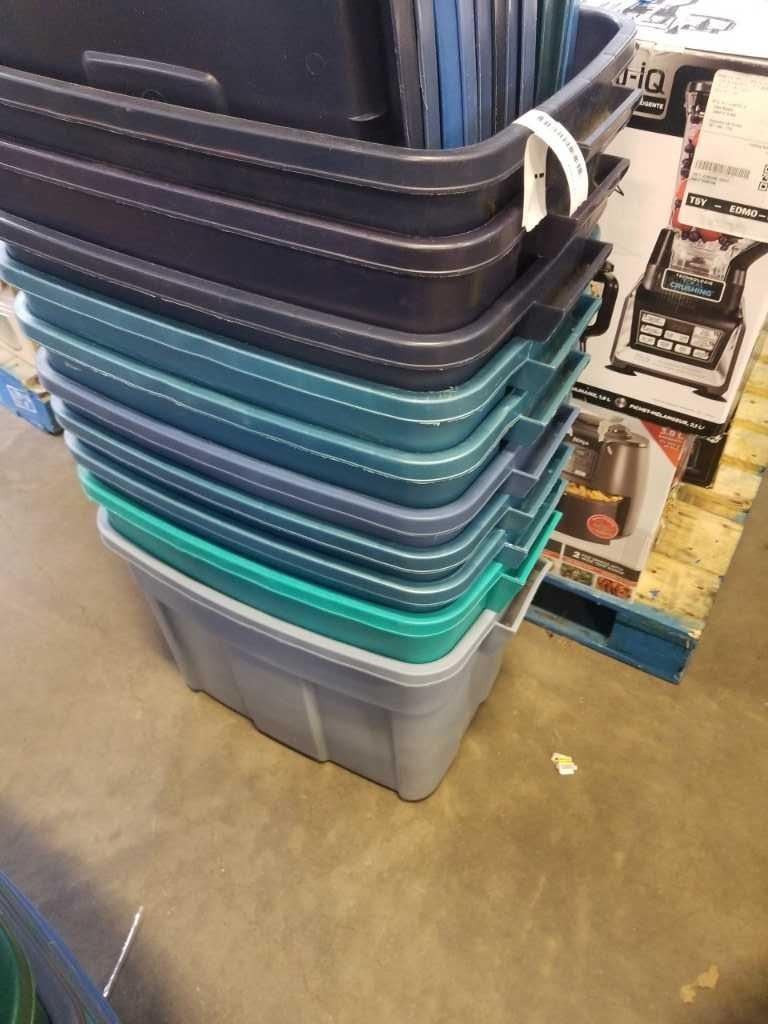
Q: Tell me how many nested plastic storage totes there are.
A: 10